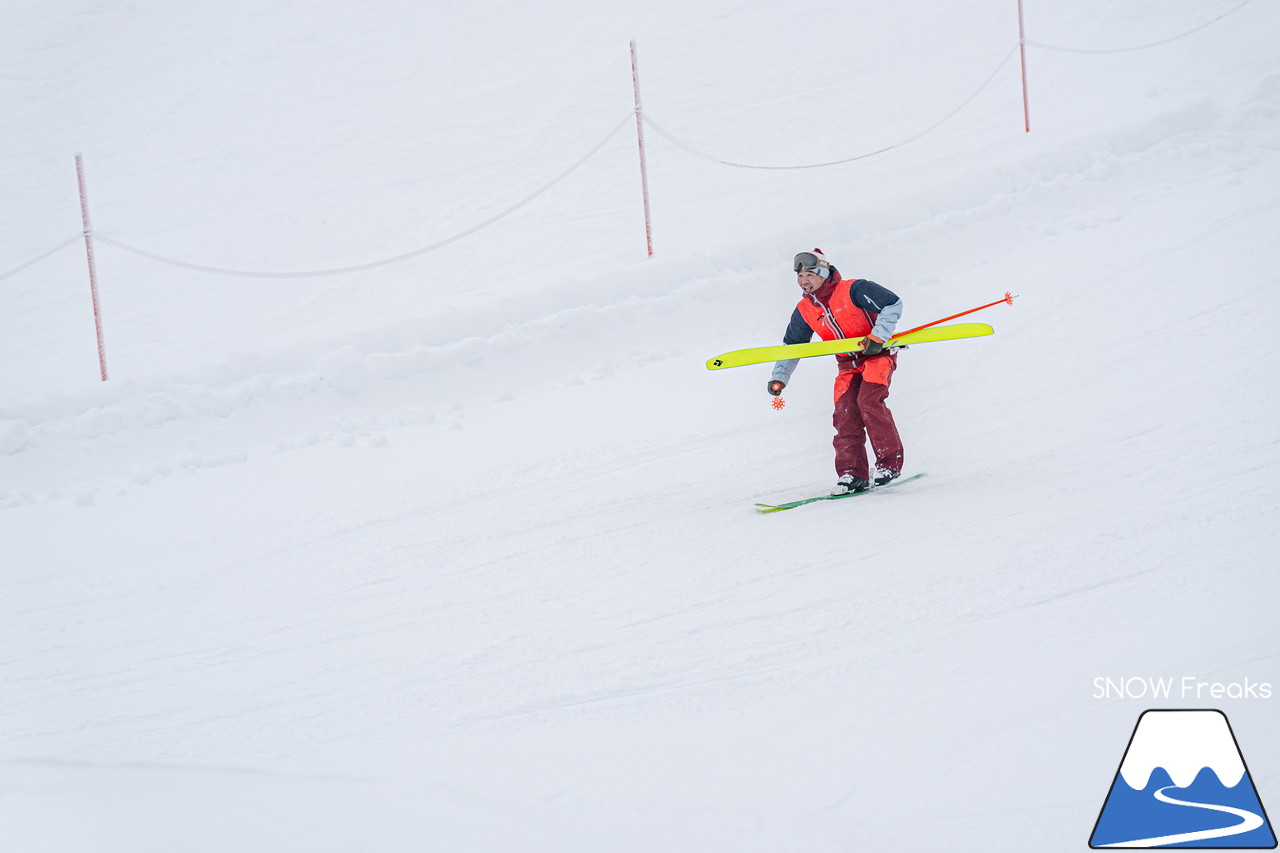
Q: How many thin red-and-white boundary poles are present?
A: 3